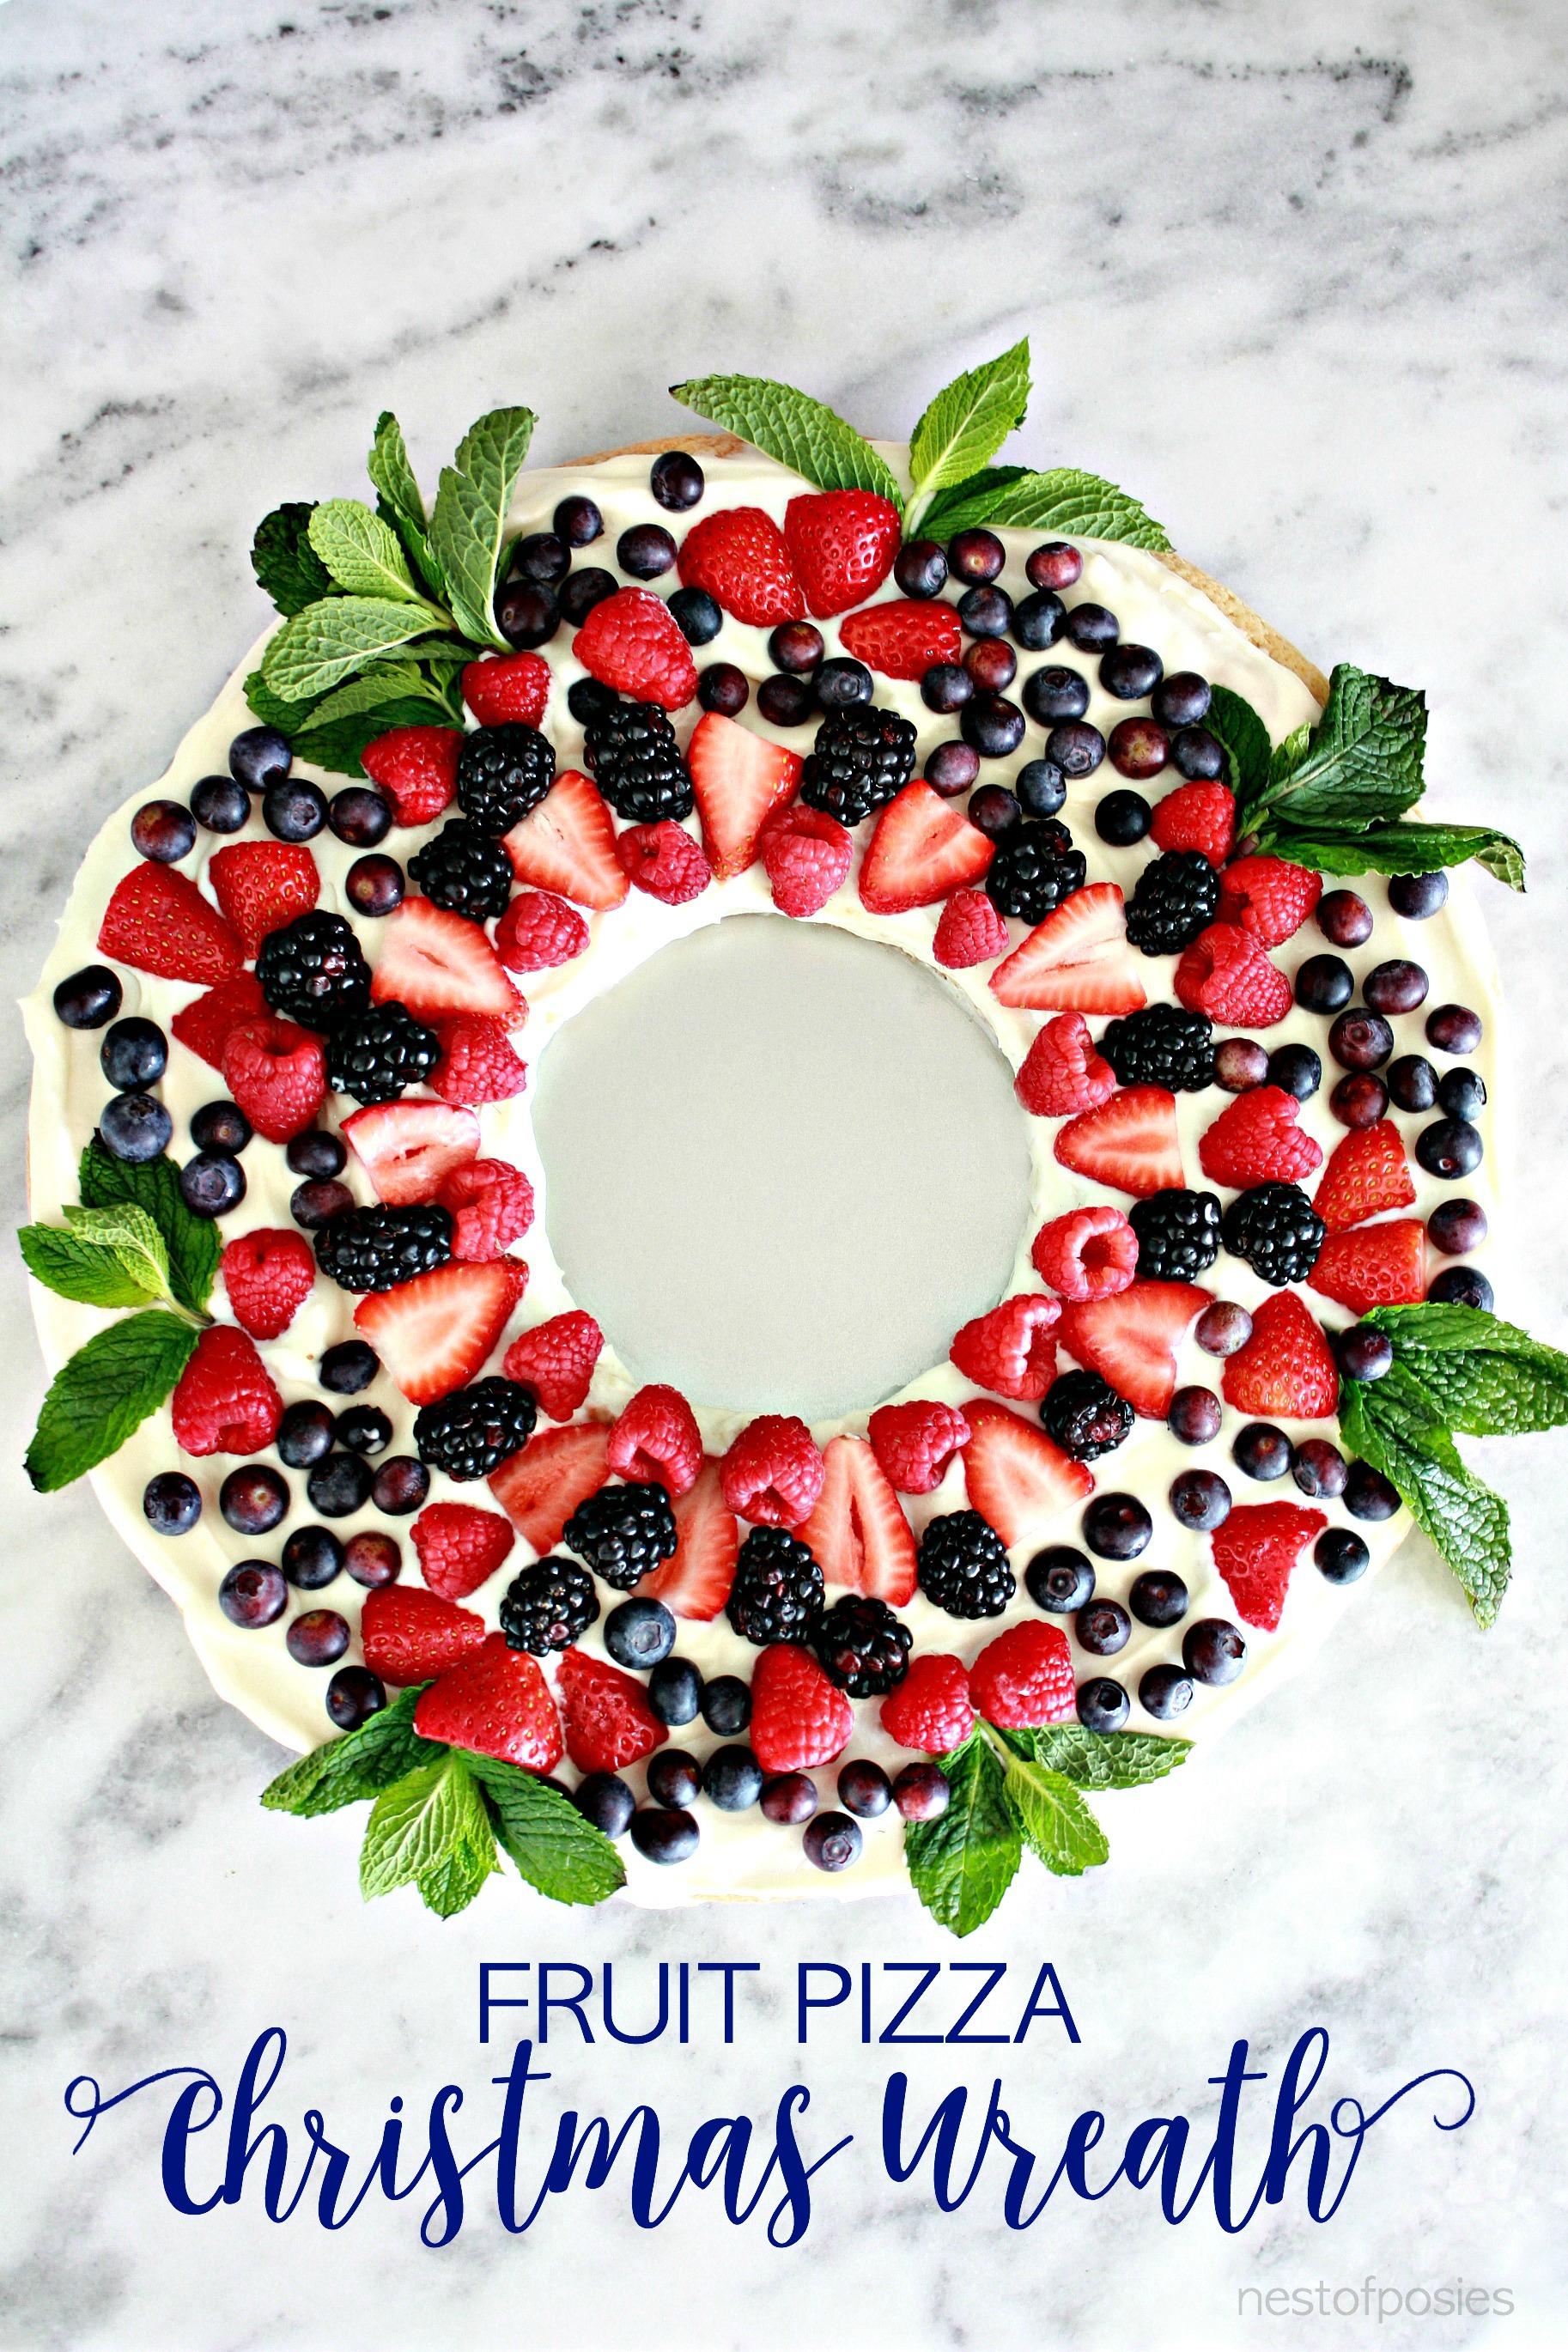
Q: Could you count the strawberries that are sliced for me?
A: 13